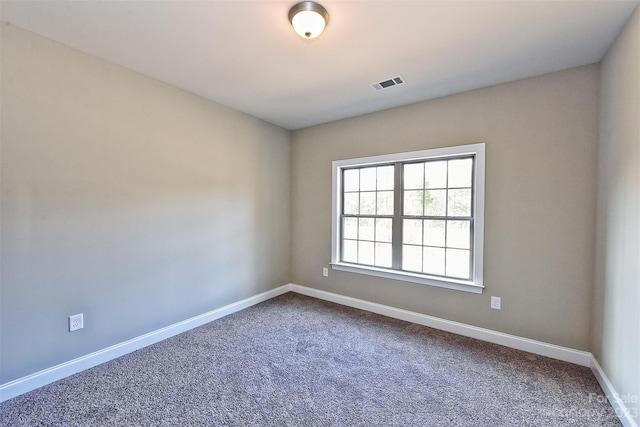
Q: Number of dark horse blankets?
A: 0